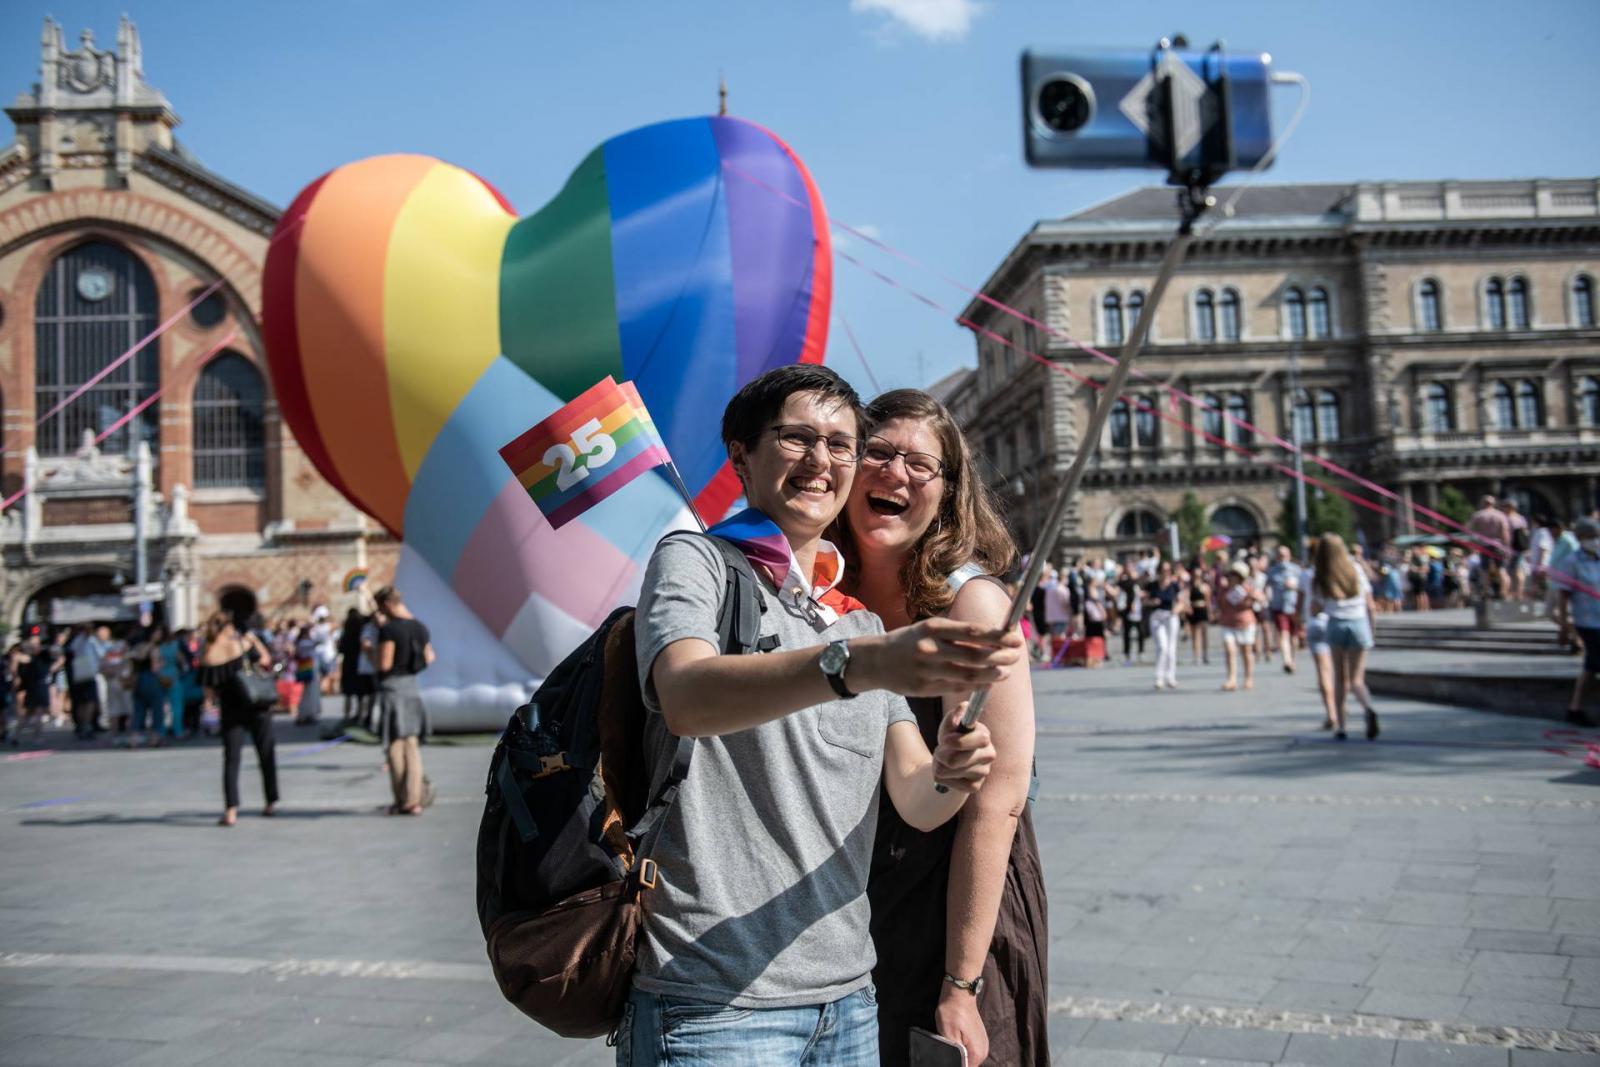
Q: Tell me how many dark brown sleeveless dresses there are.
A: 1